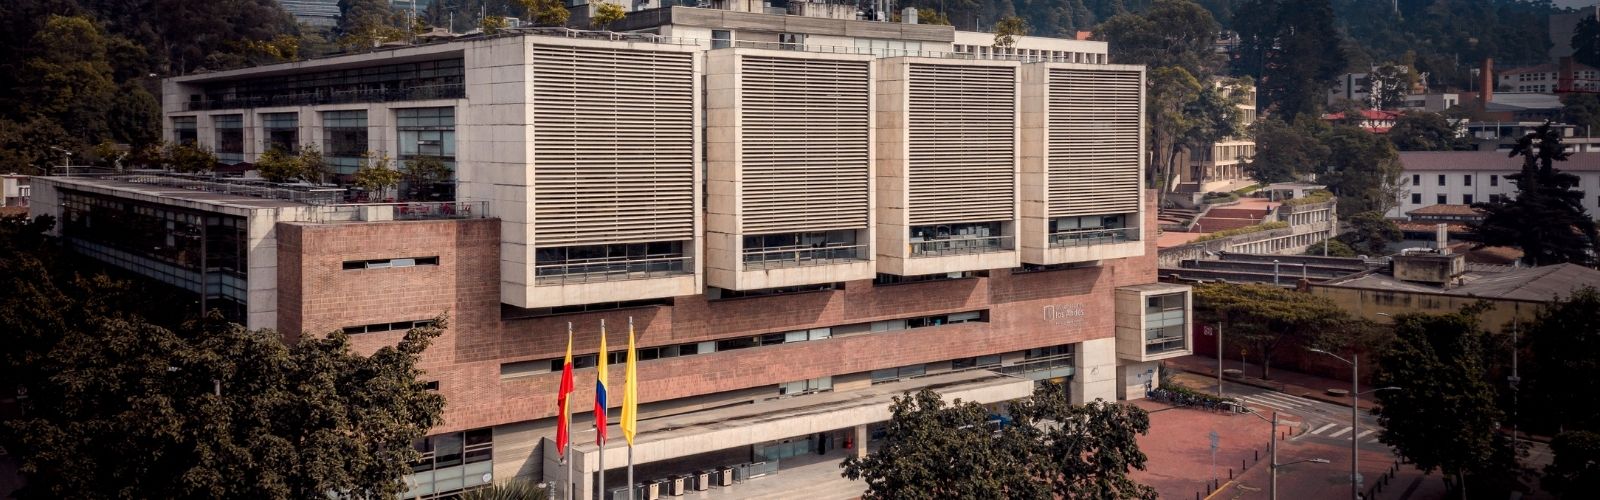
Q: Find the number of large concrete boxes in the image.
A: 4